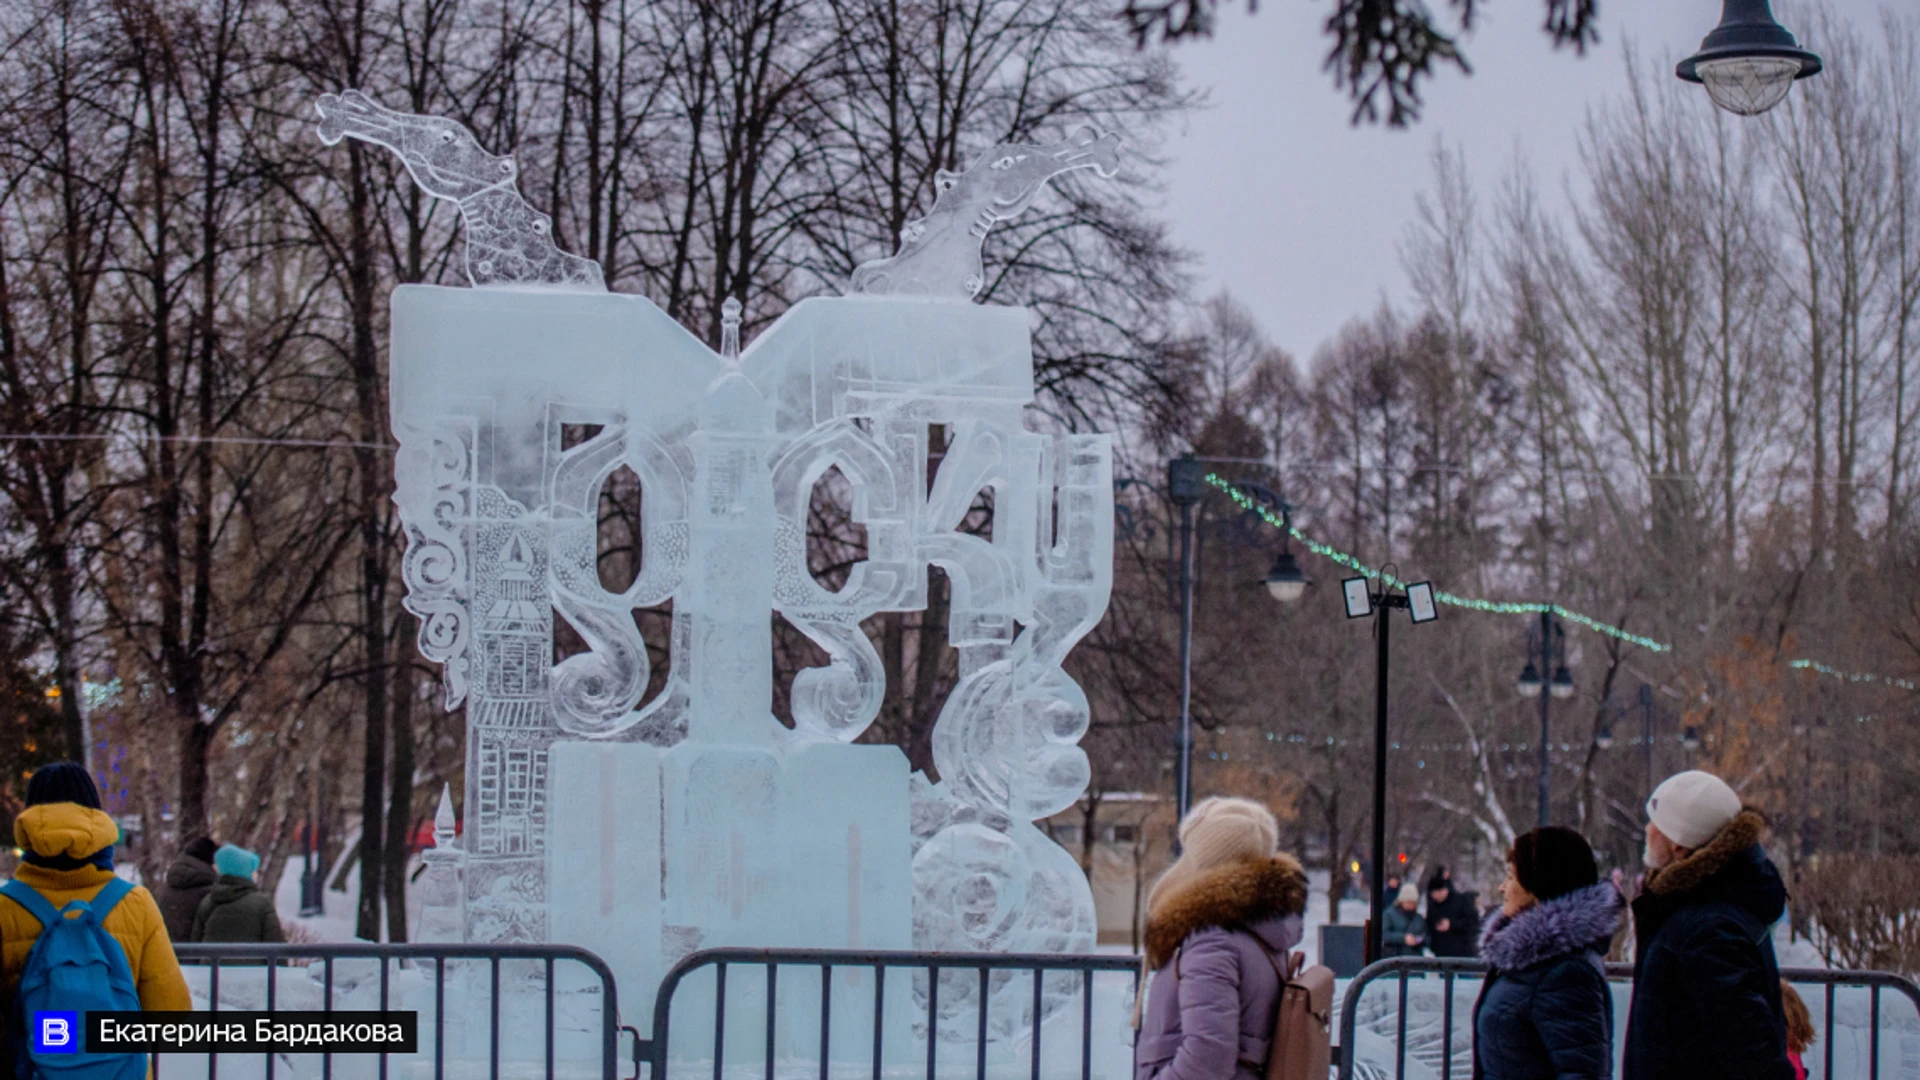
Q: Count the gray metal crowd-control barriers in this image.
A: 3